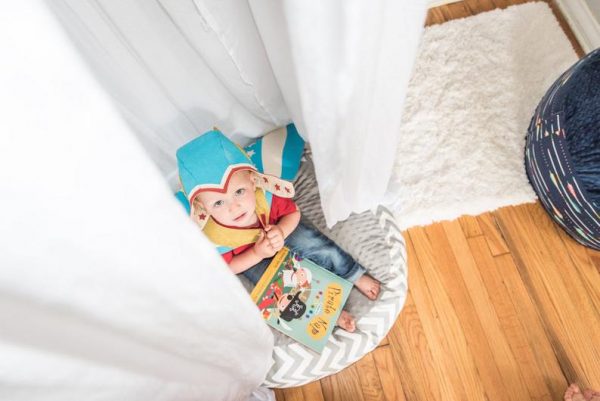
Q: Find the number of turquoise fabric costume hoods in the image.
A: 1